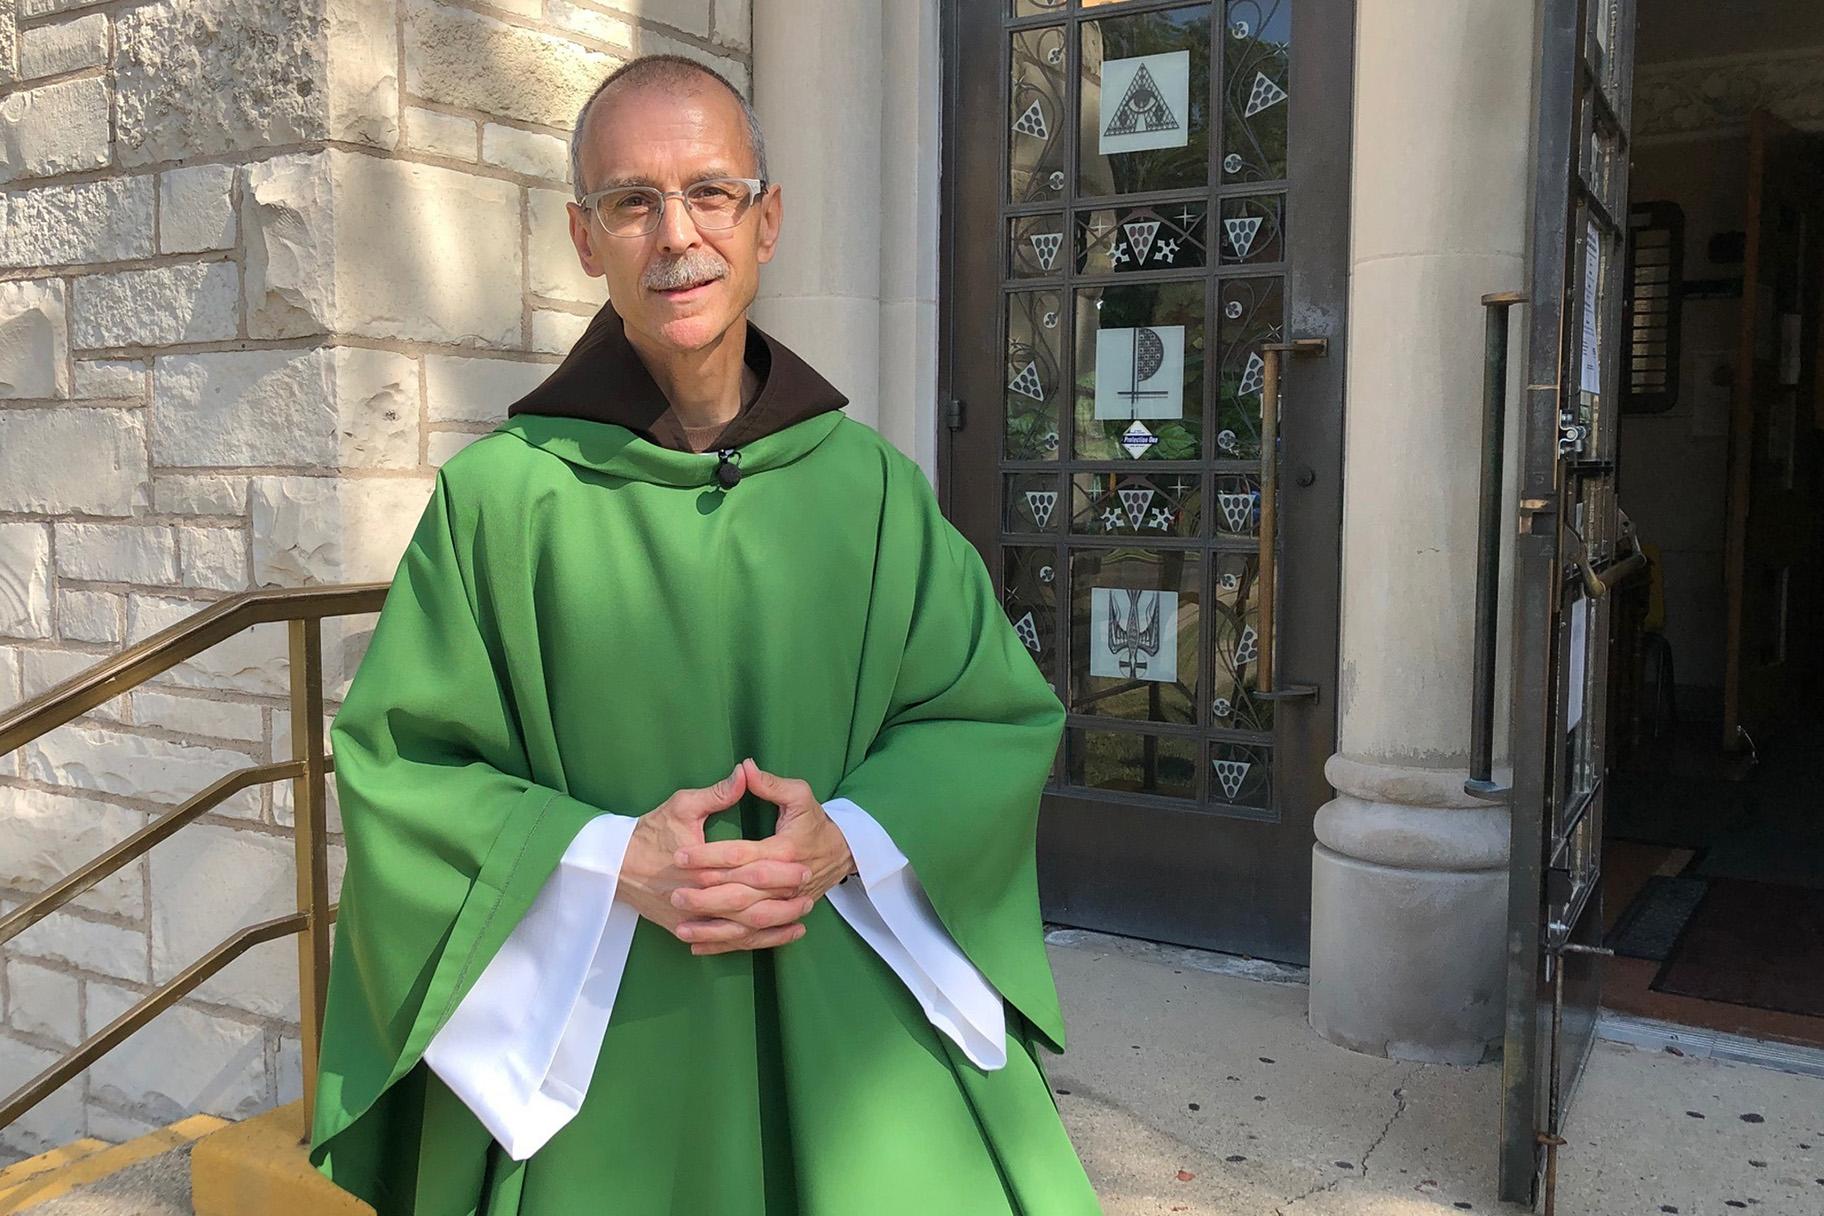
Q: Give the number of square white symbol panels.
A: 3